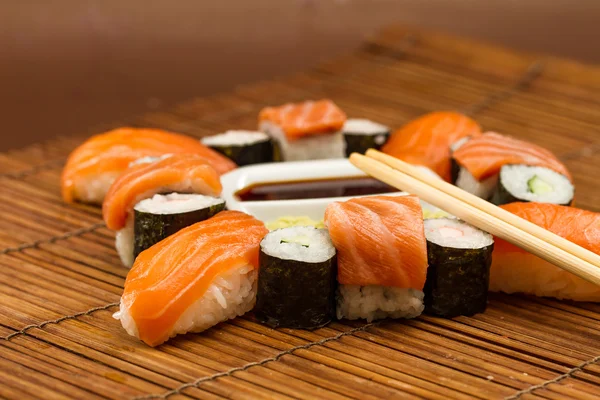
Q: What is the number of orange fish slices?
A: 8